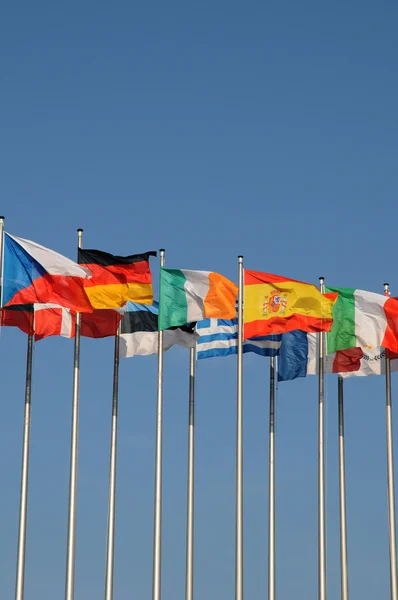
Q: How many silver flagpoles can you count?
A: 11